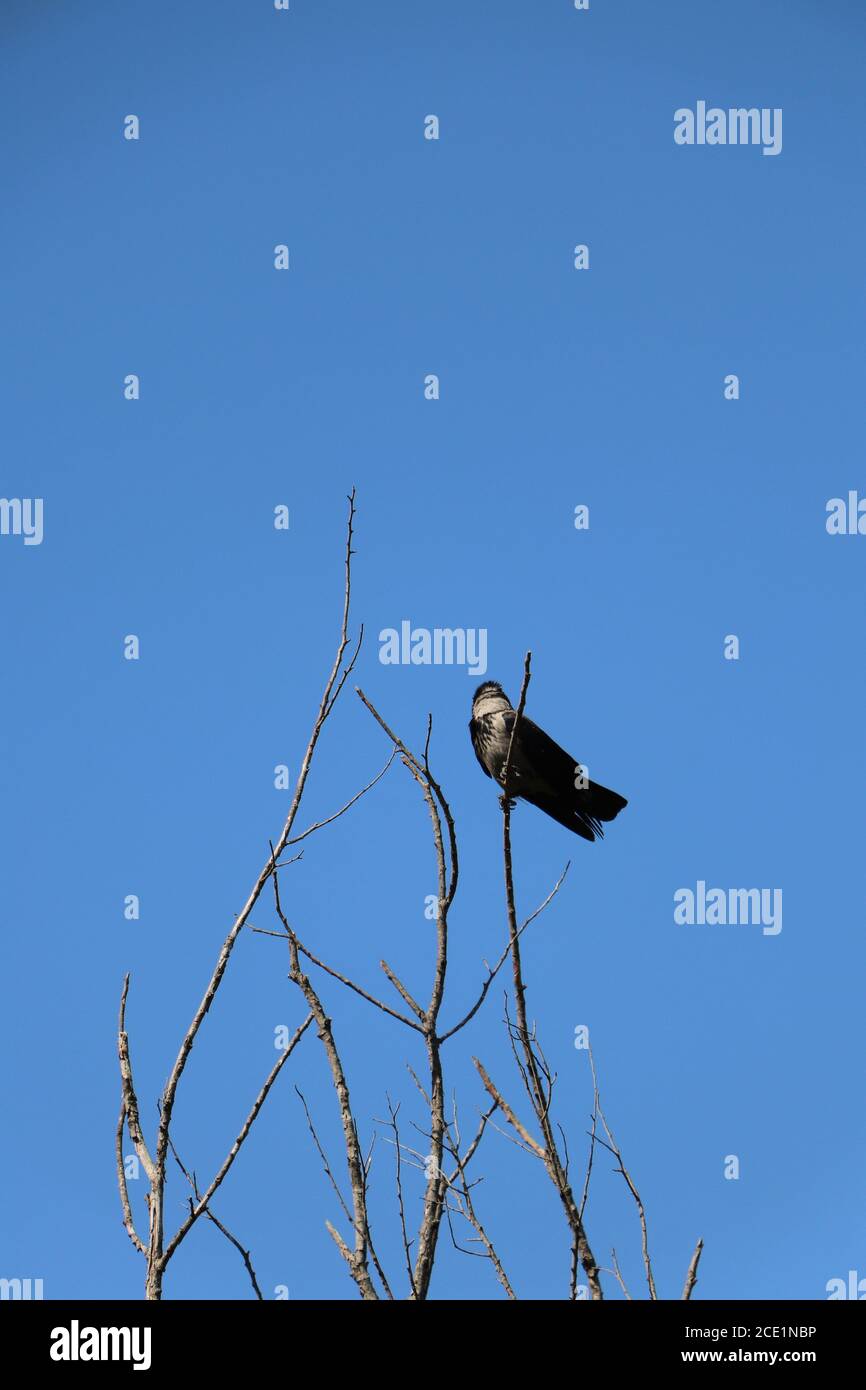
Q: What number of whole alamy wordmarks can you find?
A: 4